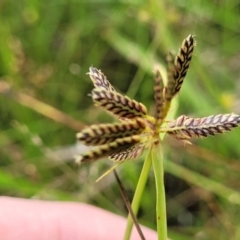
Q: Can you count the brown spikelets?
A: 9